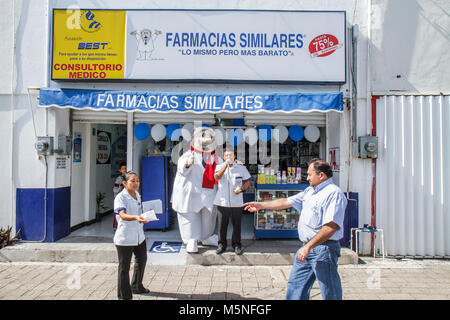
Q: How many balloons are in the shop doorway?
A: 12